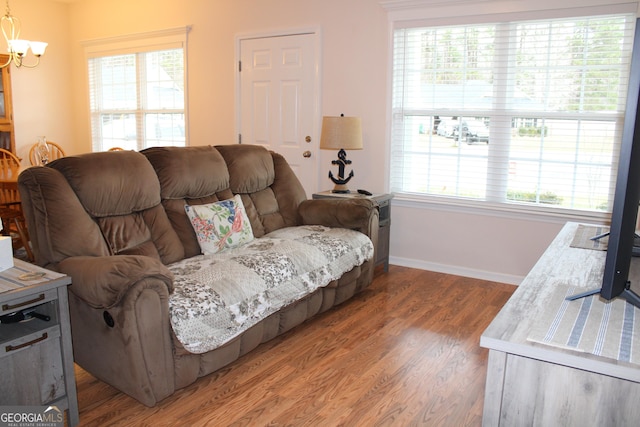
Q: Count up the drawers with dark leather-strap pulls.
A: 2